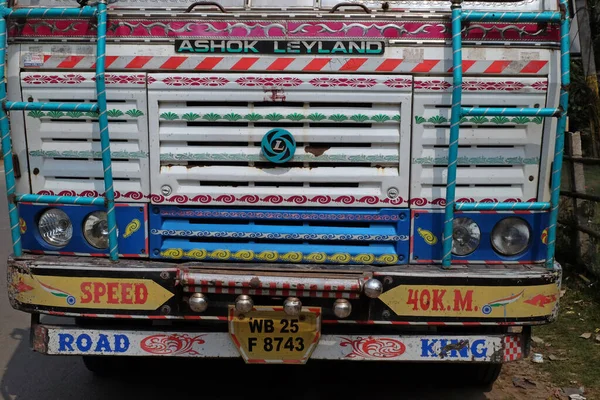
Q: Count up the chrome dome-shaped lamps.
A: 5